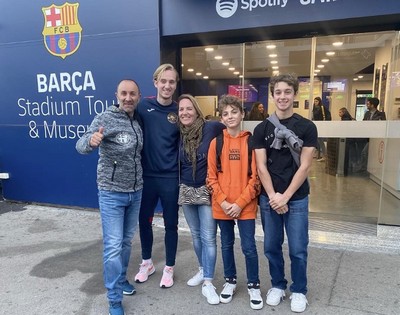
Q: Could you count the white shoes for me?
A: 6